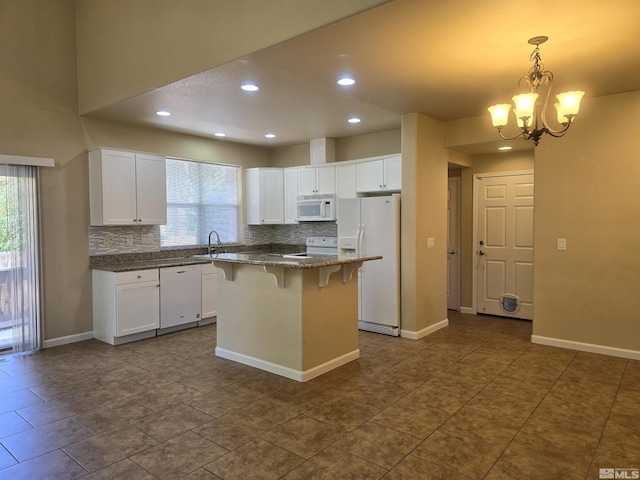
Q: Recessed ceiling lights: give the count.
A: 7